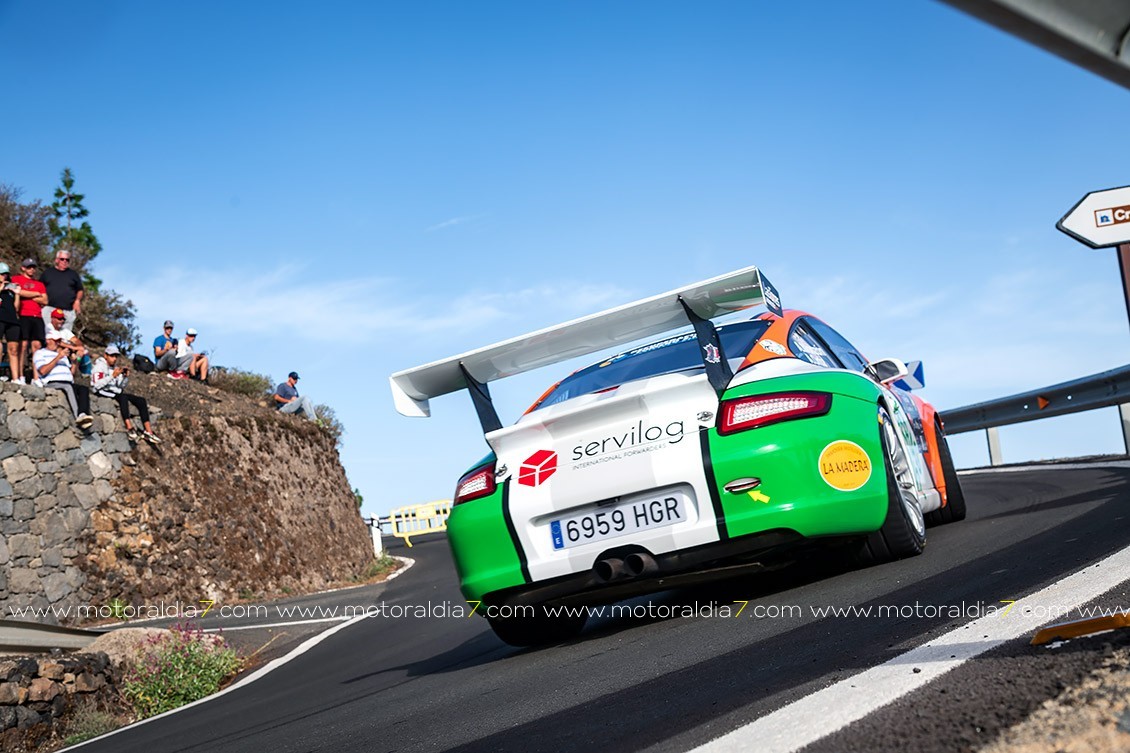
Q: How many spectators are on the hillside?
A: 9